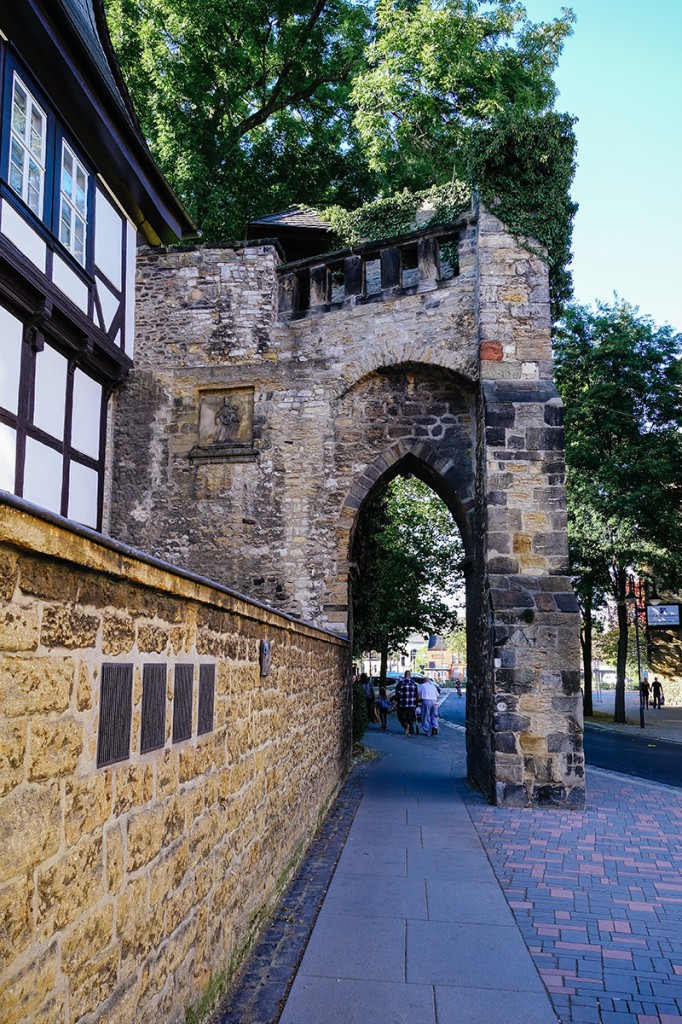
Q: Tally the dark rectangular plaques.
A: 4